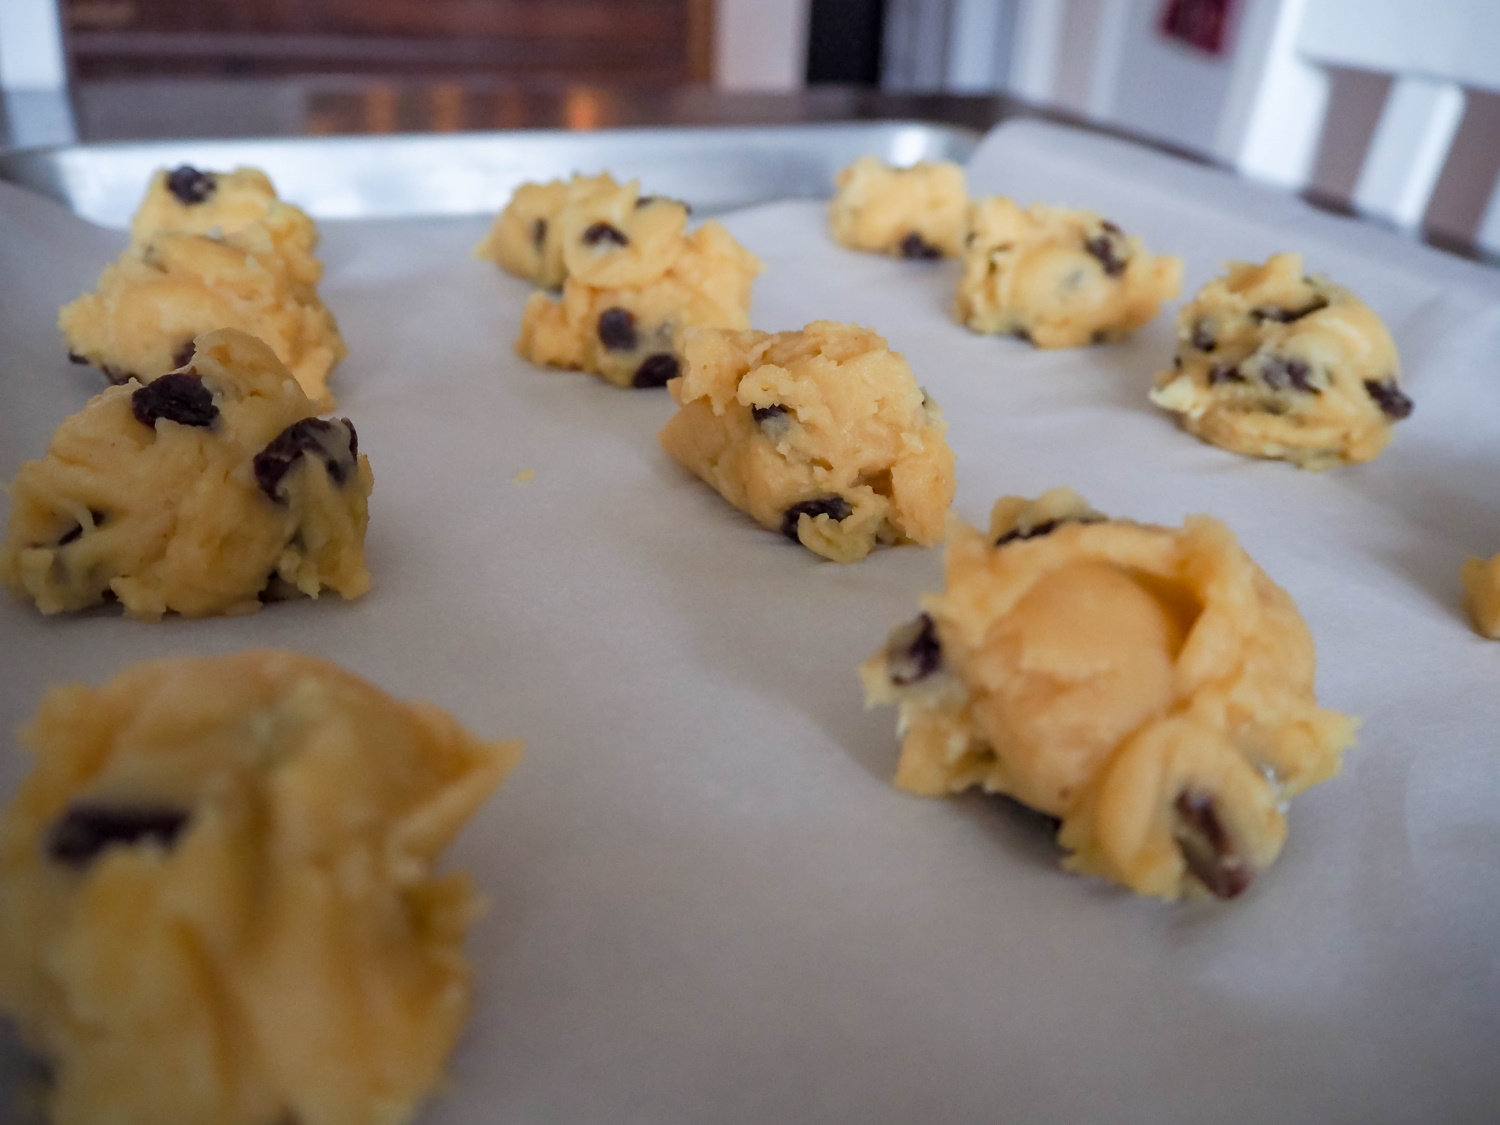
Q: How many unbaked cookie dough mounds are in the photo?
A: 12